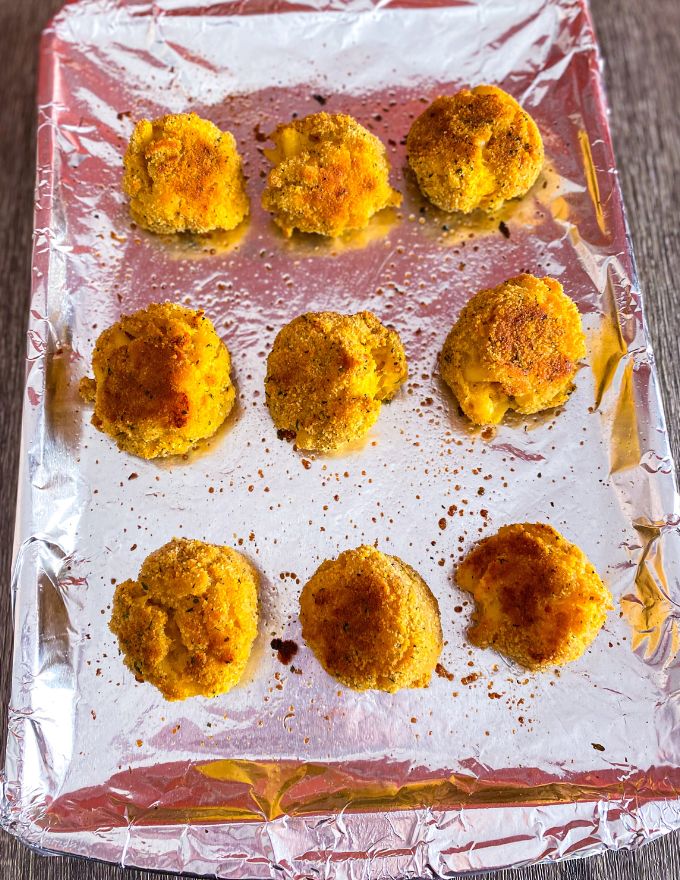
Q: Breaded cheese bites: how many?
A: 9